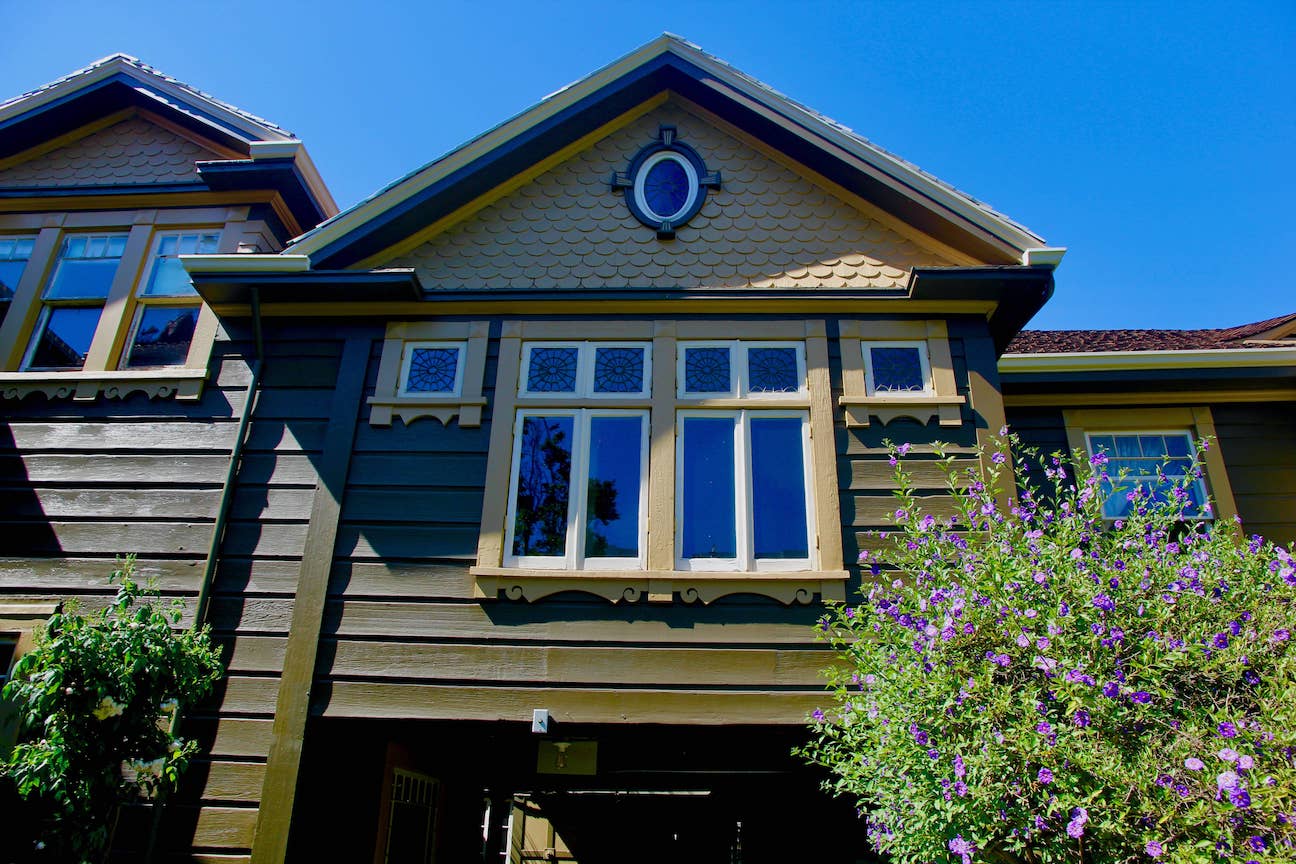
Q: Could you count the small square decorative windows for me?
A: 6